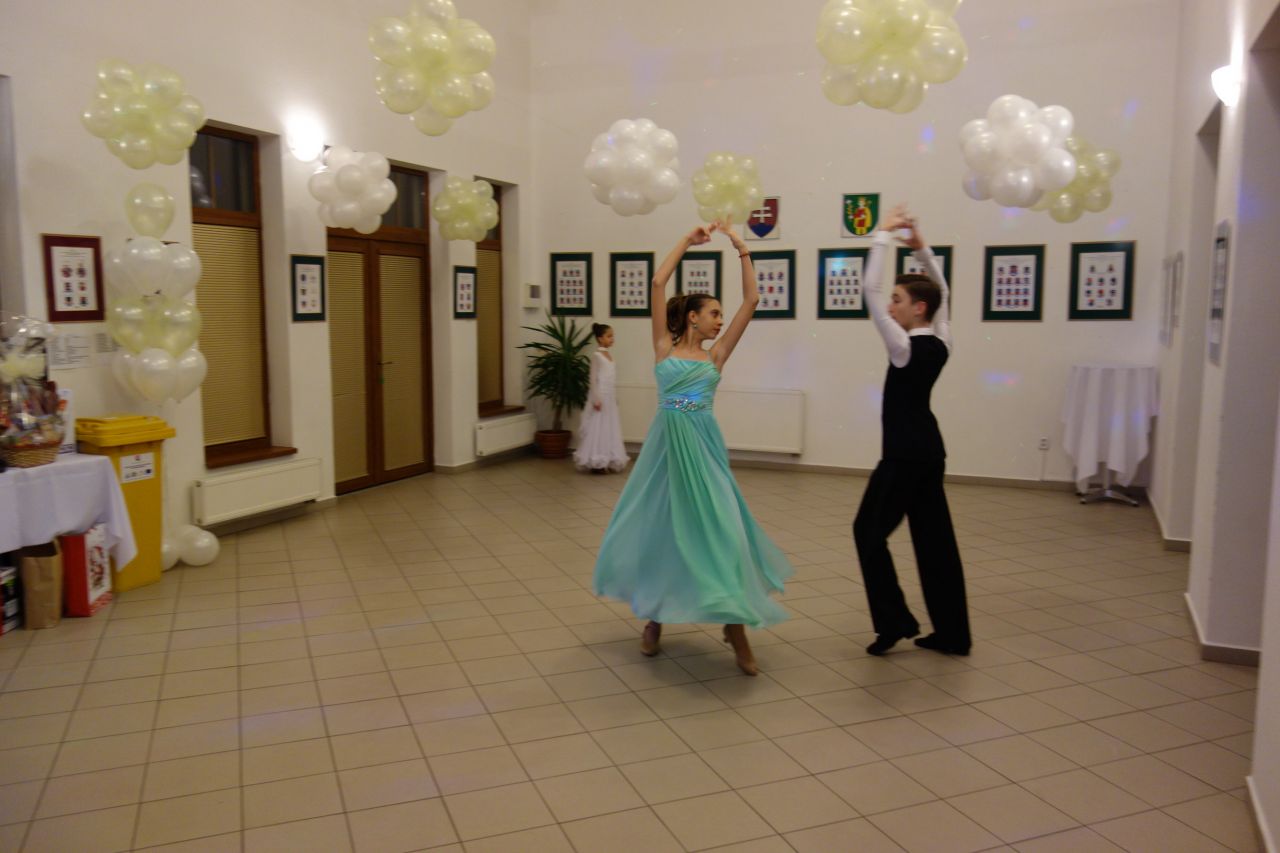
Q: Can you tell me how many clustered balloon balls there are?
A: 9